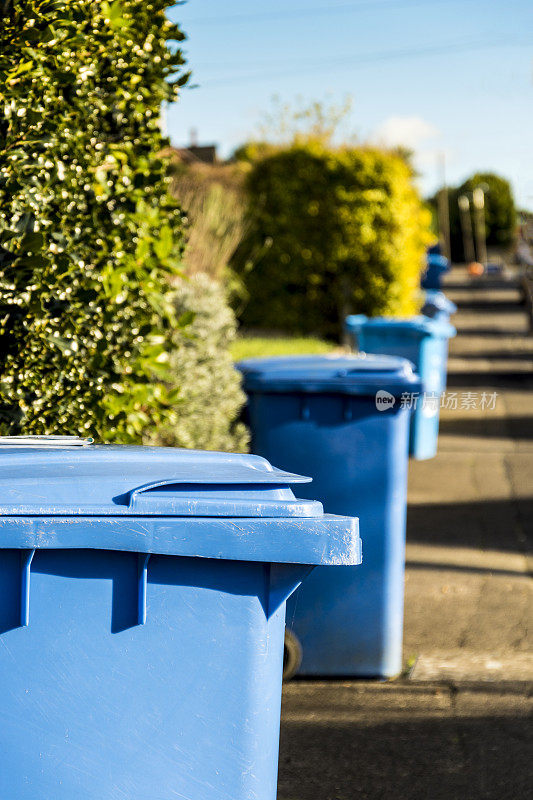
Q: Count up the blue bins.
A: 5